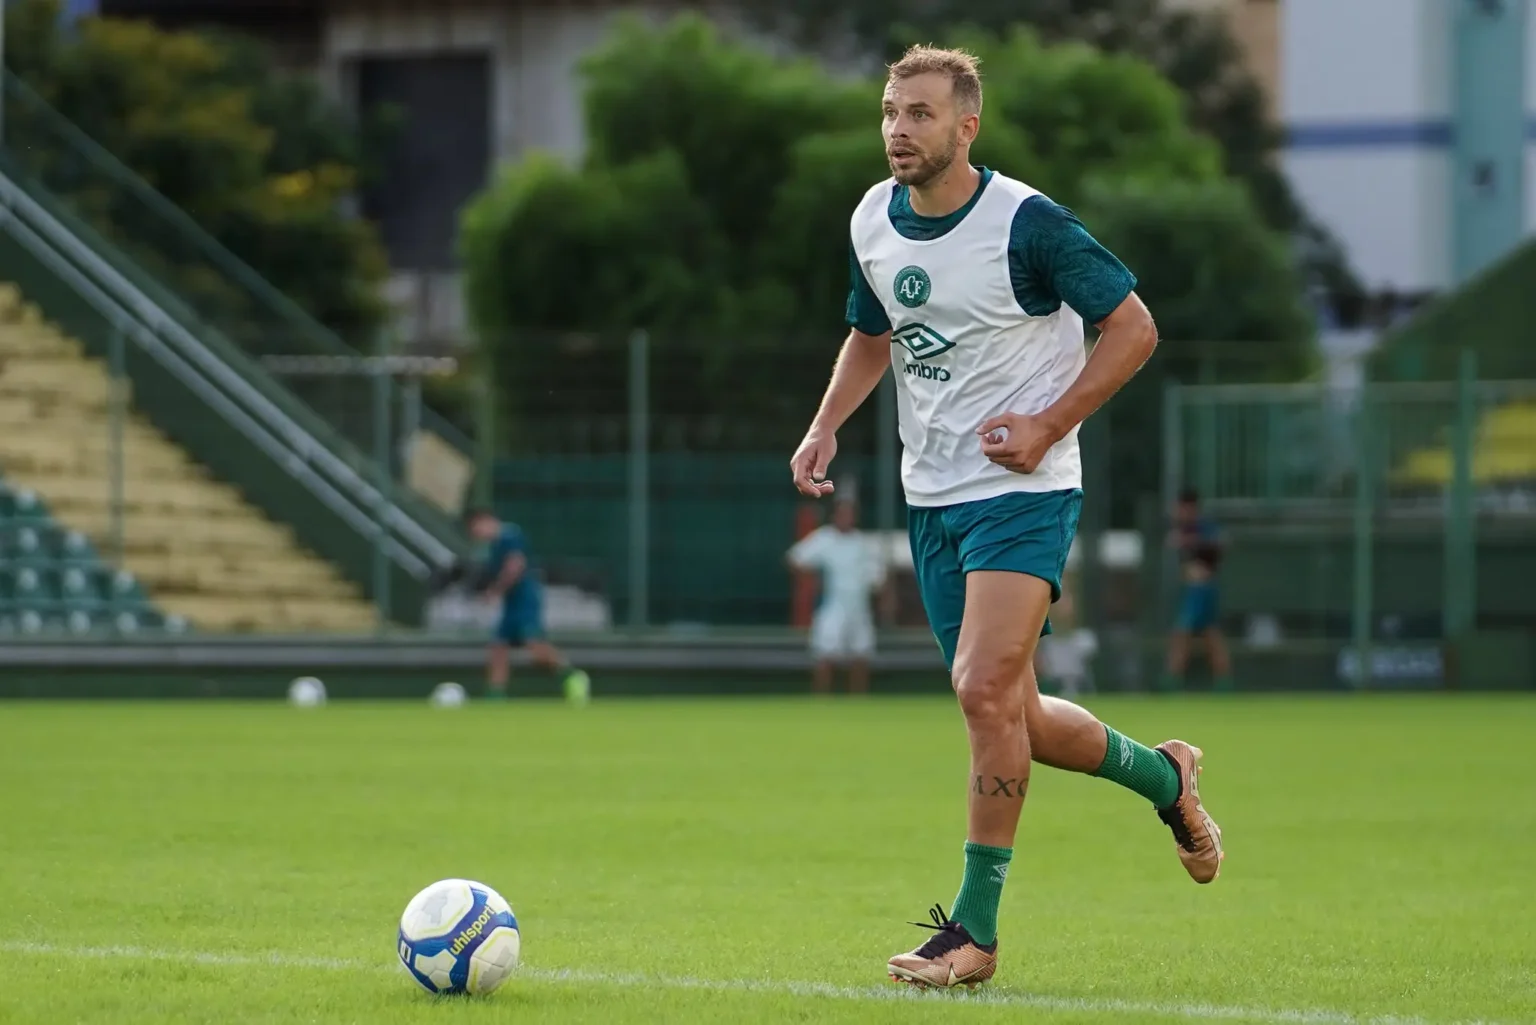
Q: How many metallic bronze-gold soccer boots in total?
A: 2